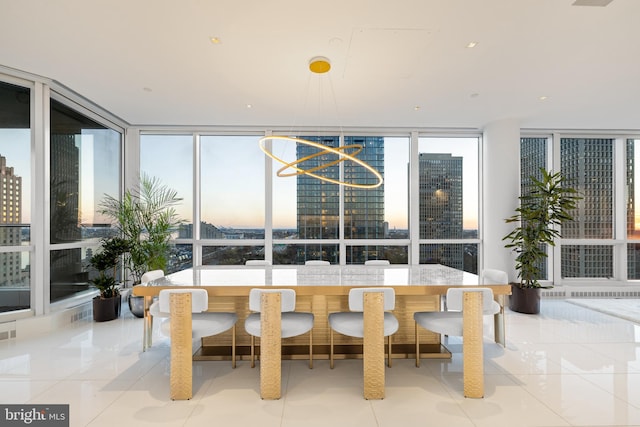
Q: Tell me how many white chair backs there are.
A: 9